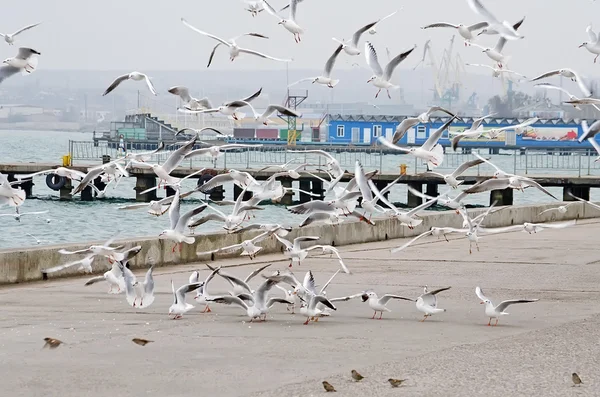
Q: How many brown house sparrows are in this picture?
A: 6